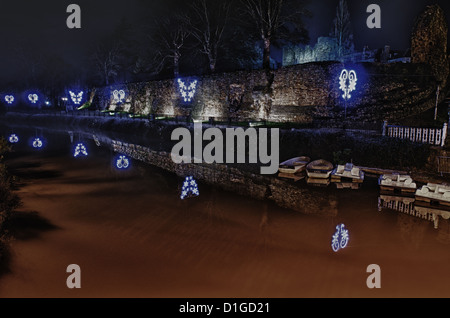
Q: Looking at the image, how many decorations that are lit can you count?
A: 6